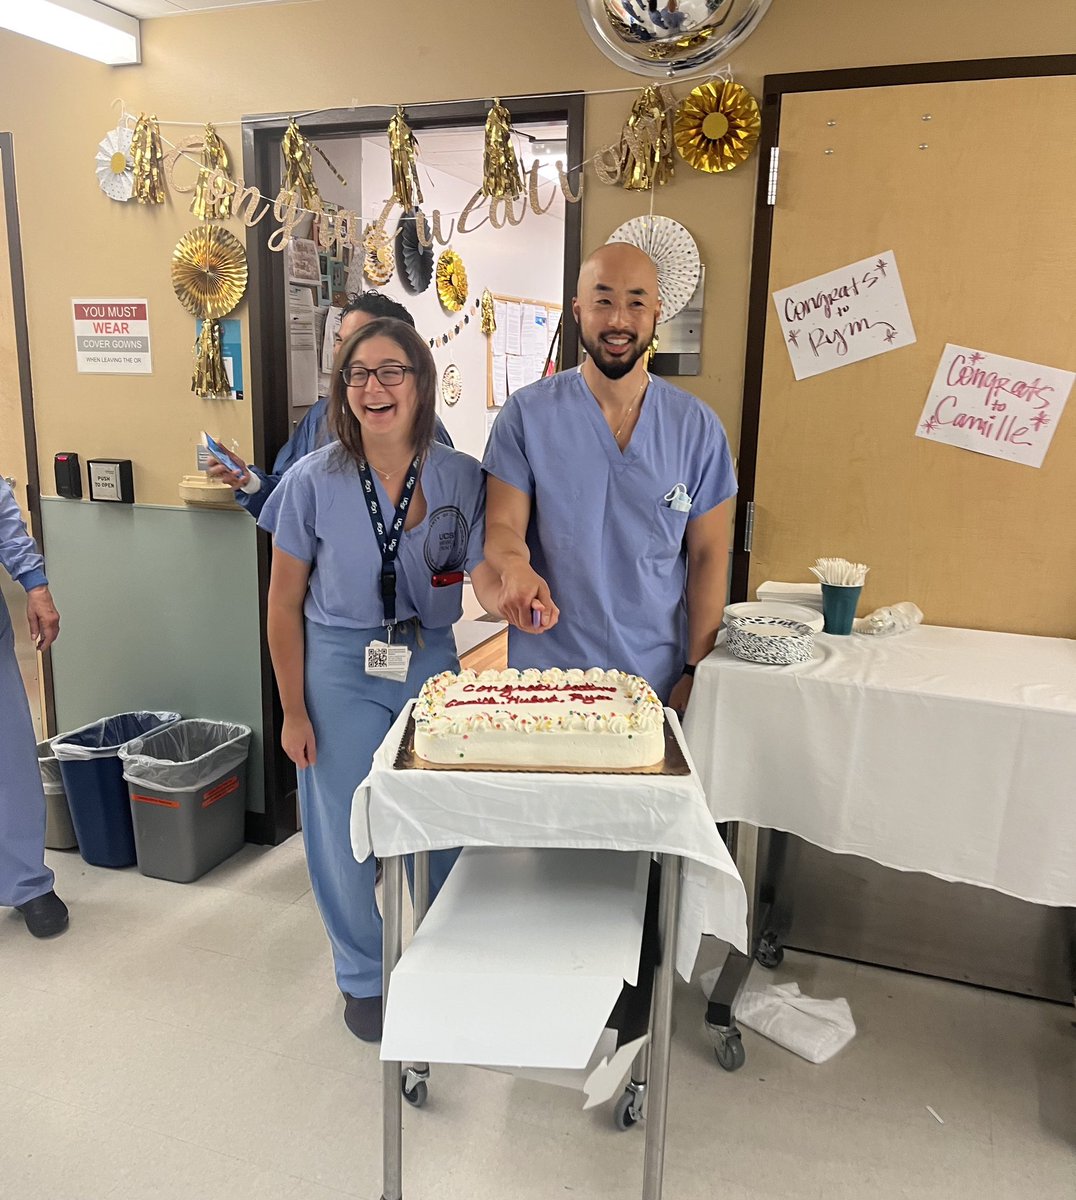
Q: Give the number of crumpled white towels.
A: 1